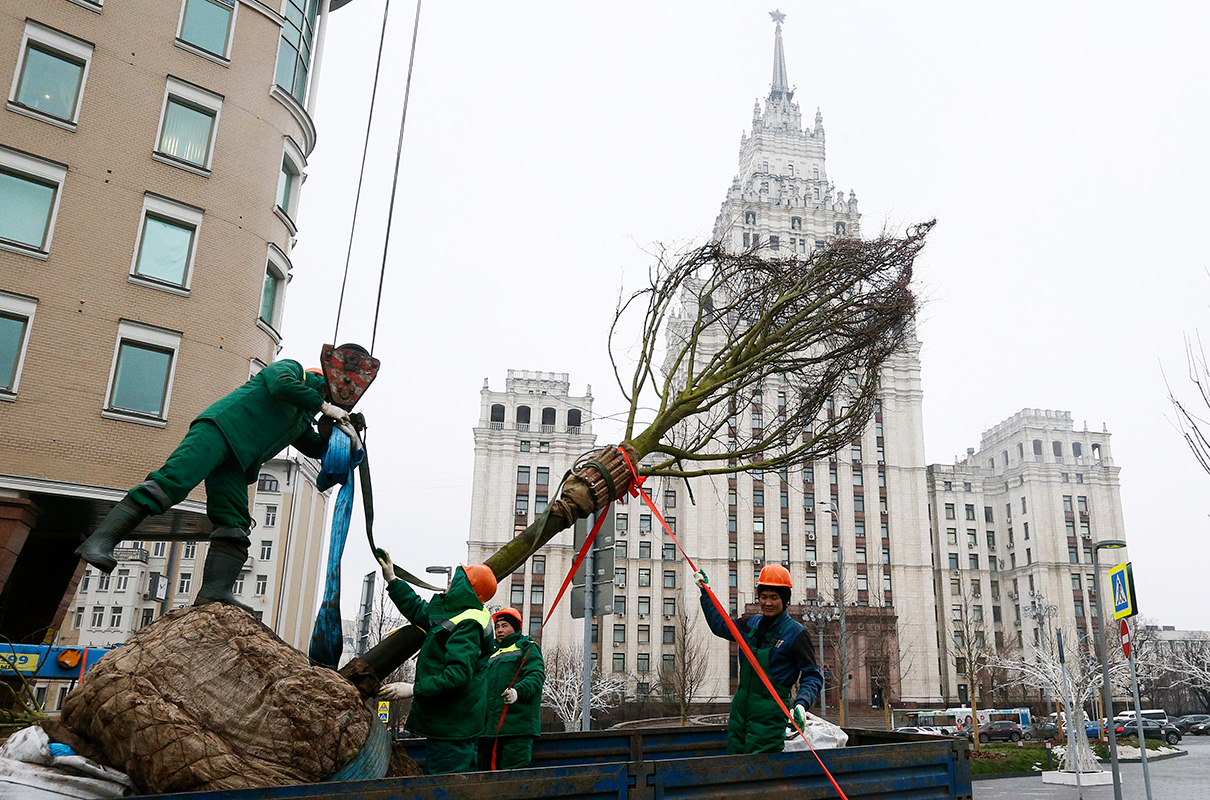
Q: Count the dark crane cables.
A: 2